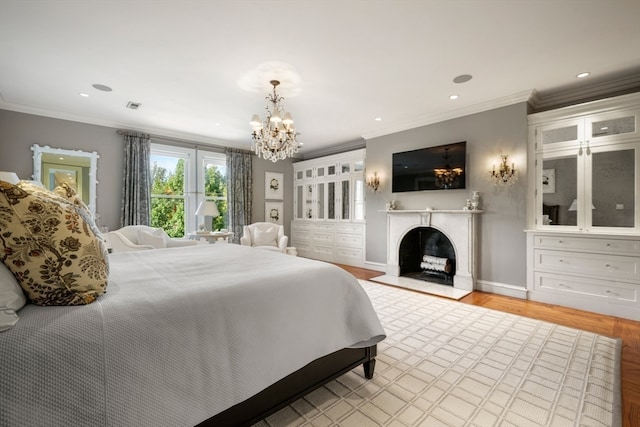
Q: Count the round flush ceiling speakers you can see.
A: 2